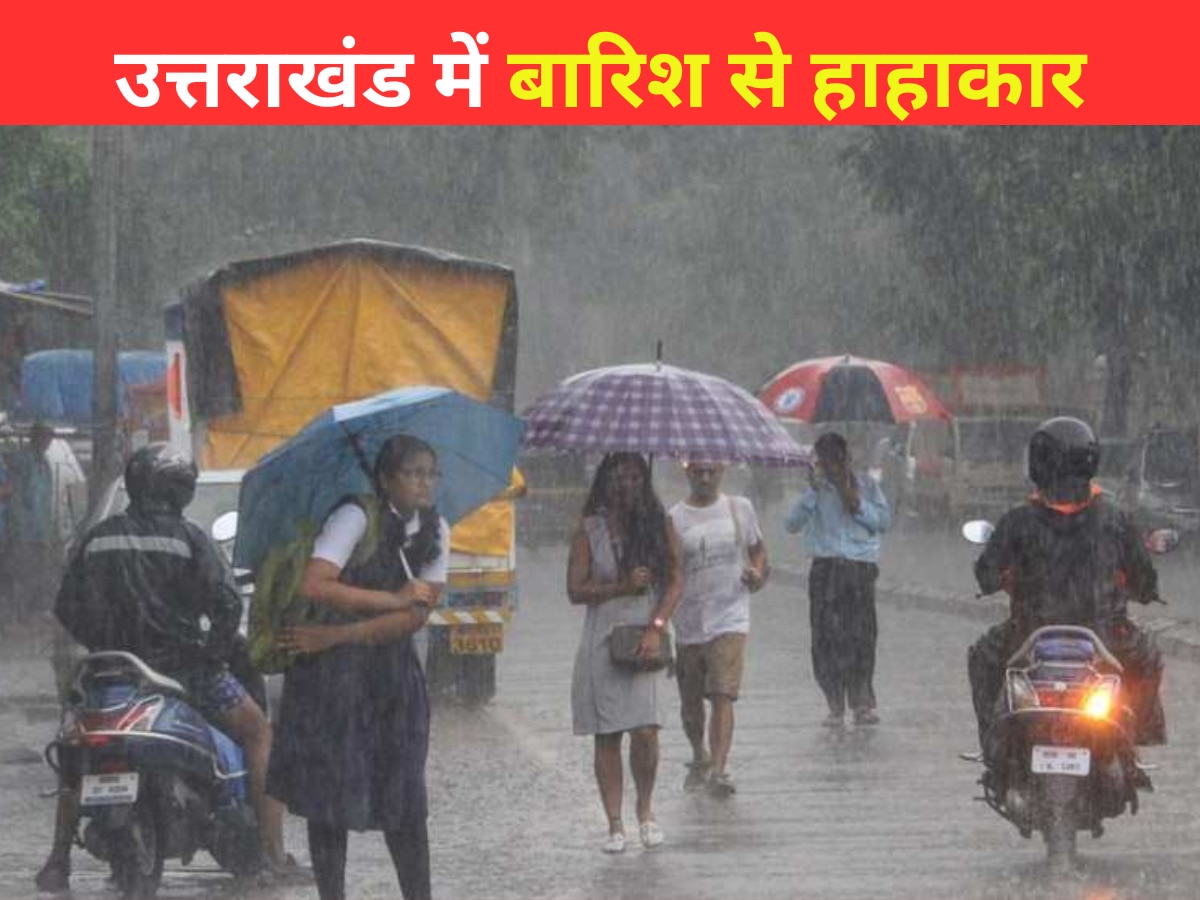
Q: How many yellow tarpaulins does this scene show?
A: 1